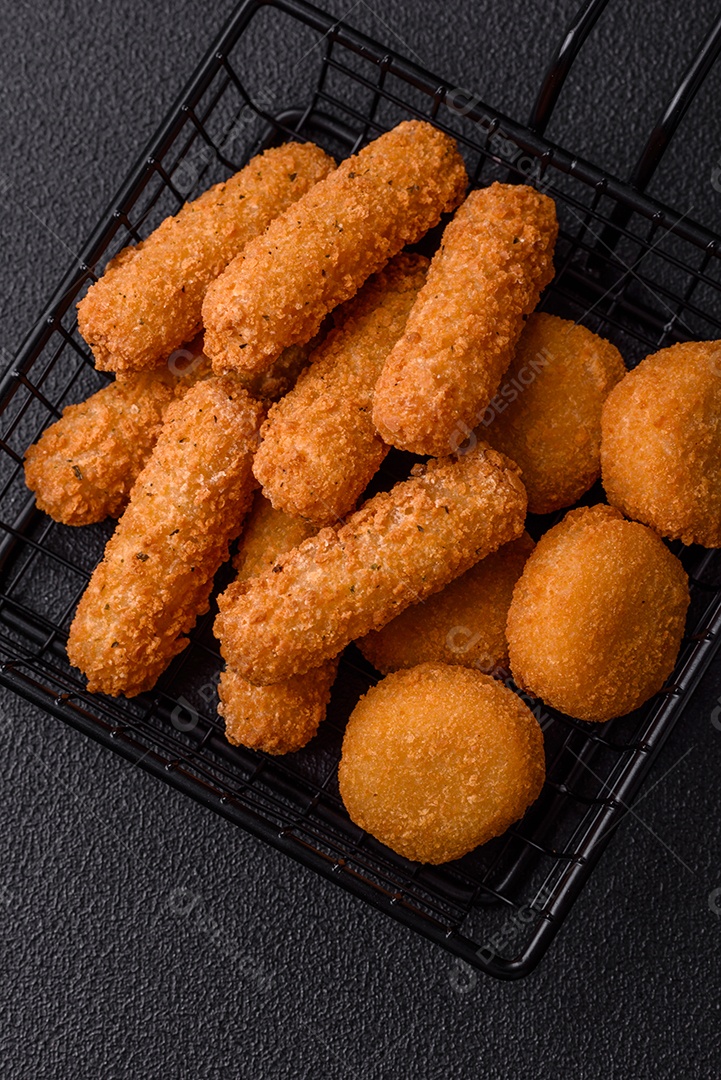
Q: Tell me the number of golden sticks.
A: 8